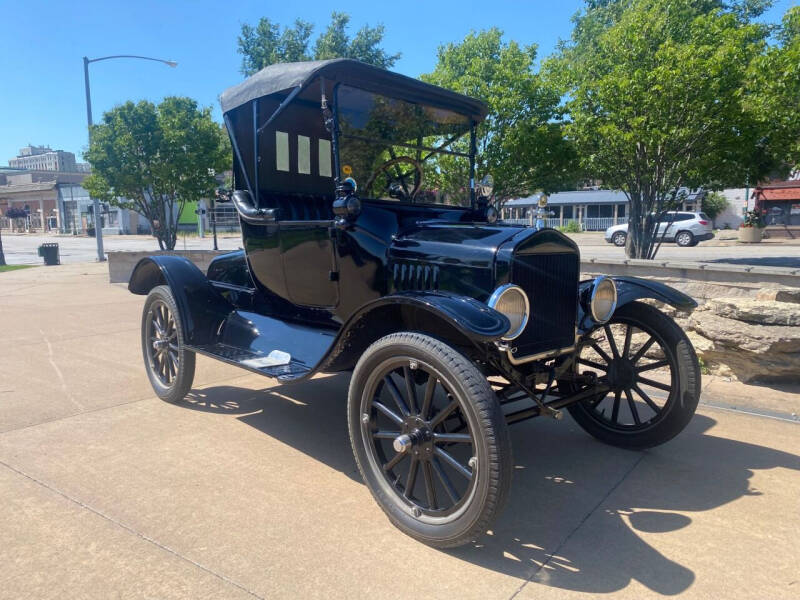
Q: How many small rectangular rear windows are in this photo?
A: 3